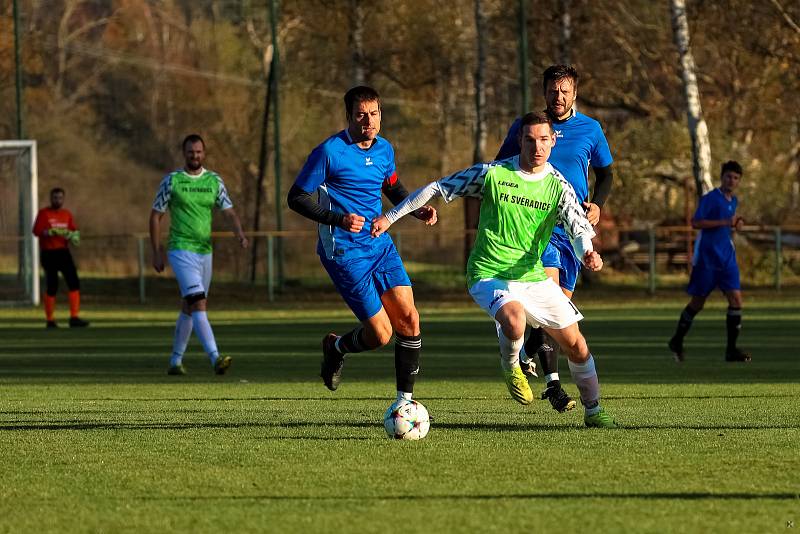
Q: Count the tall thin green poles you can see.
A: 3